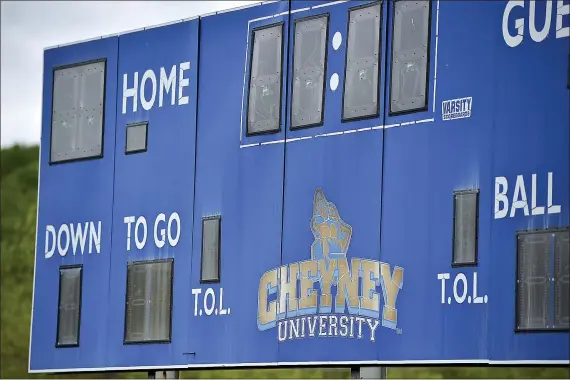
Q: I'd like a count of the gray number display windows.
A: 11